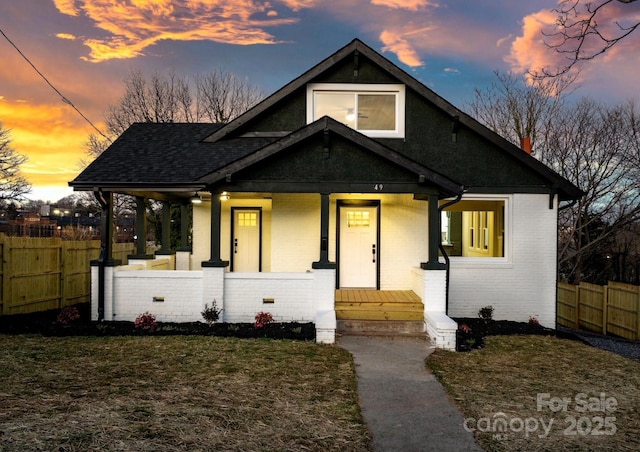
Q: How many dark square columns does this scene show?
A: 7